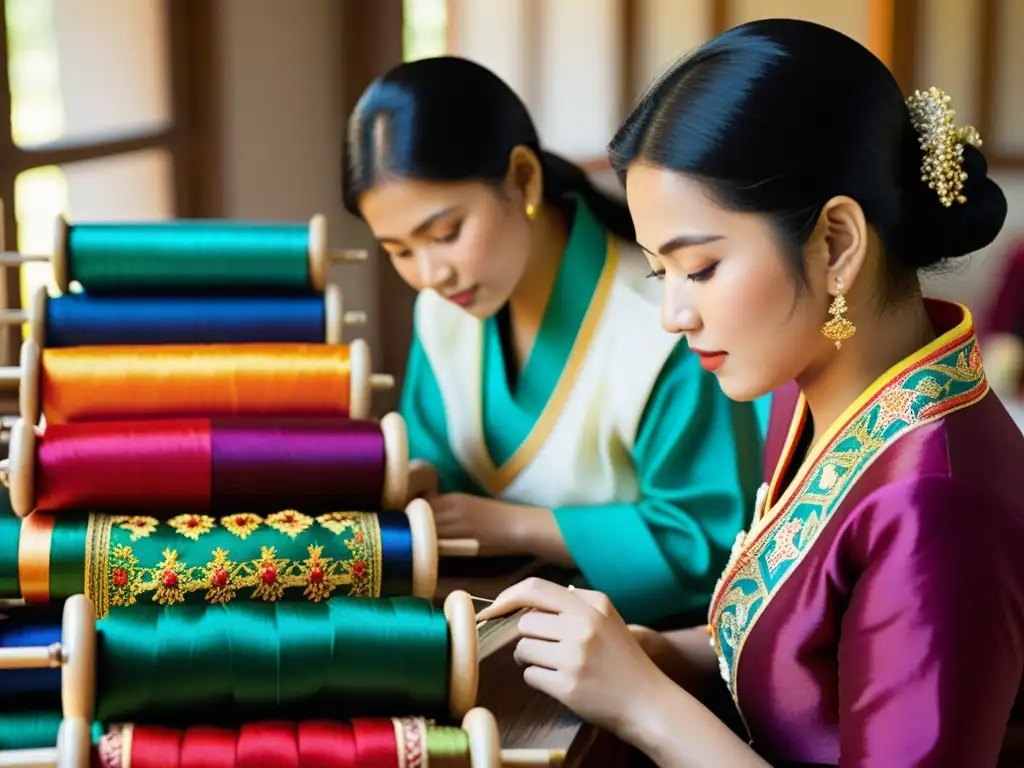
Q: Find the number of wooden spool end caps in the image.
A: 13